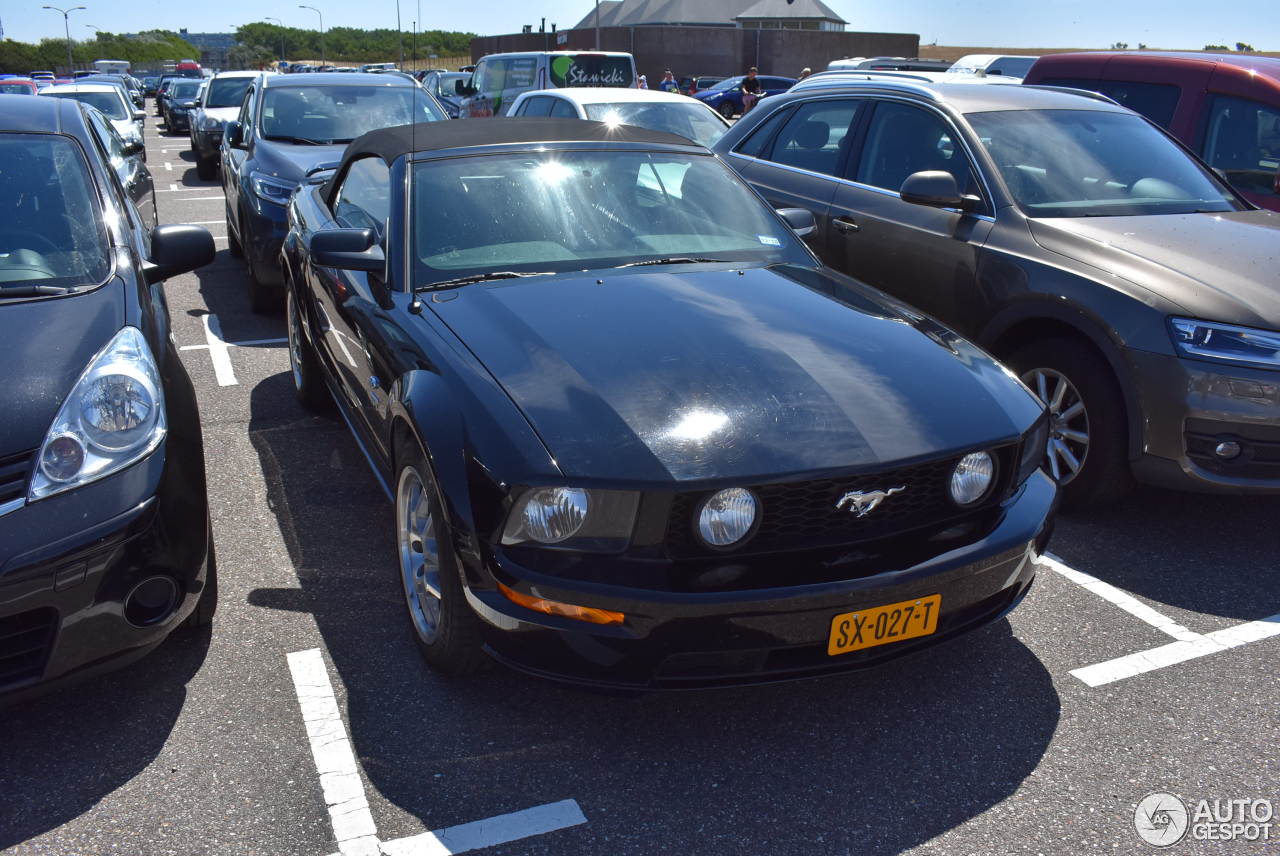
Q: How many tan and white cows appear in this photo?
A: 0